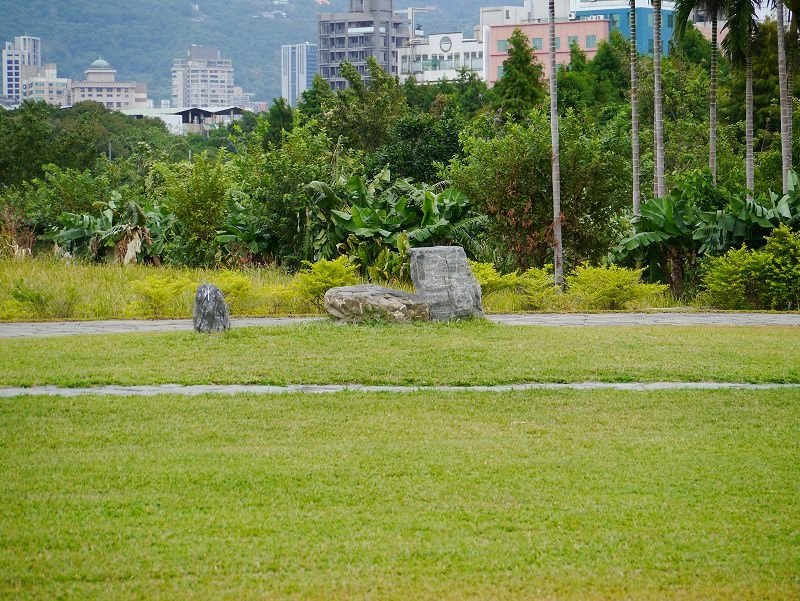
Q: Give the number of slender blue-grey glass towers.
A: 1